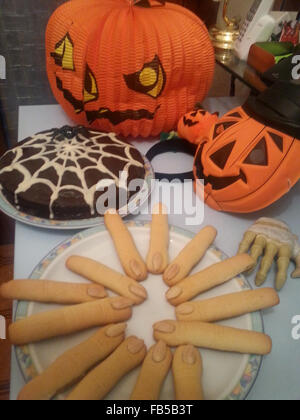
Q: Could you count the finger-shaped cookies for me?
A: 13